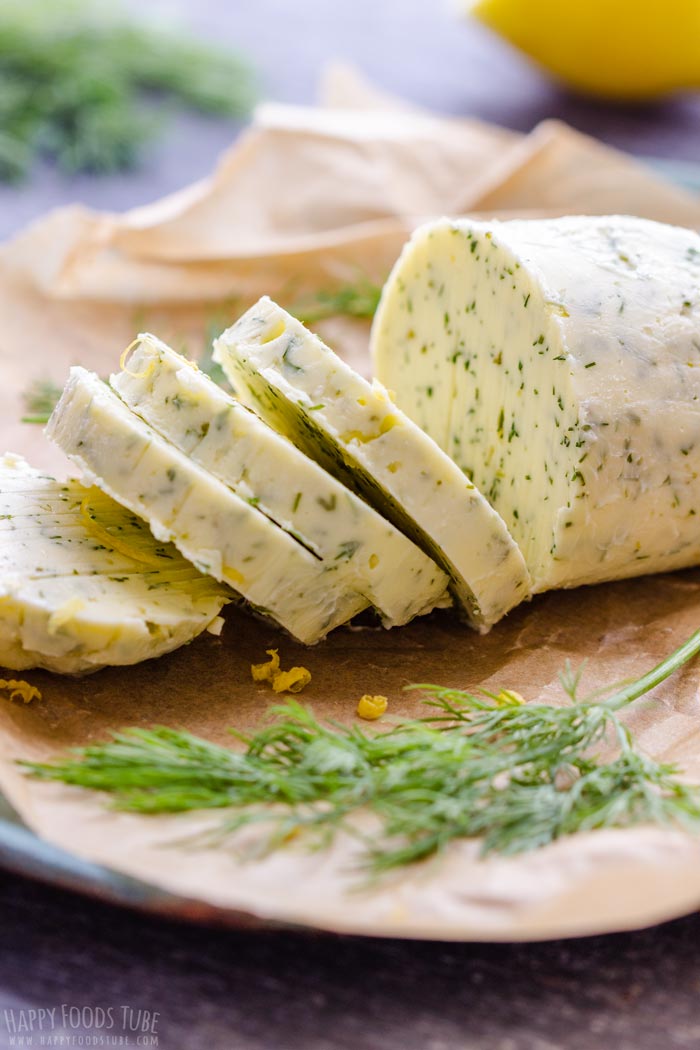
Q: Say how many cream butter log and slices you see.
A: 5